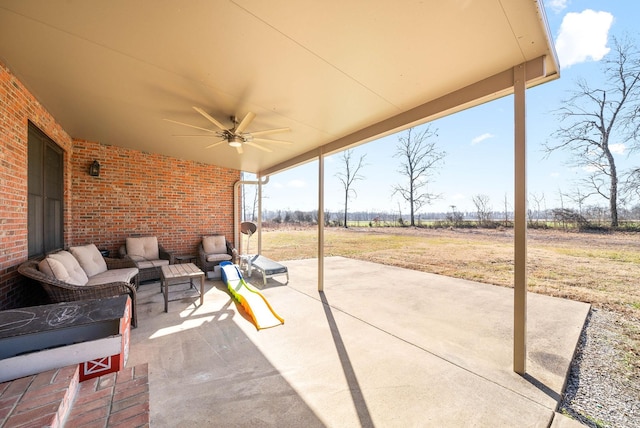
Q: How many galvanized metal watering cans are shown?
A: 0